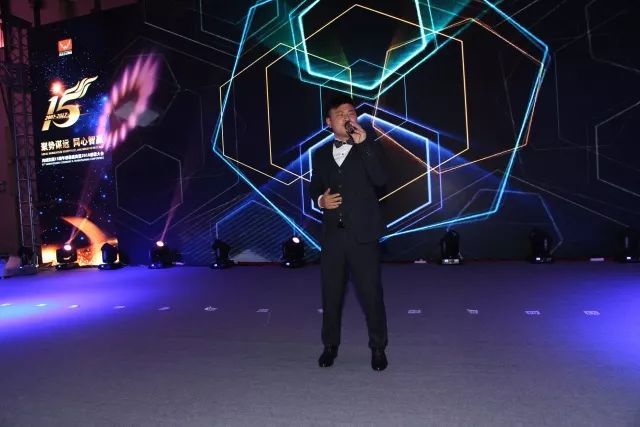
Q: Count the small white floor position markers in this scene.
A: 12